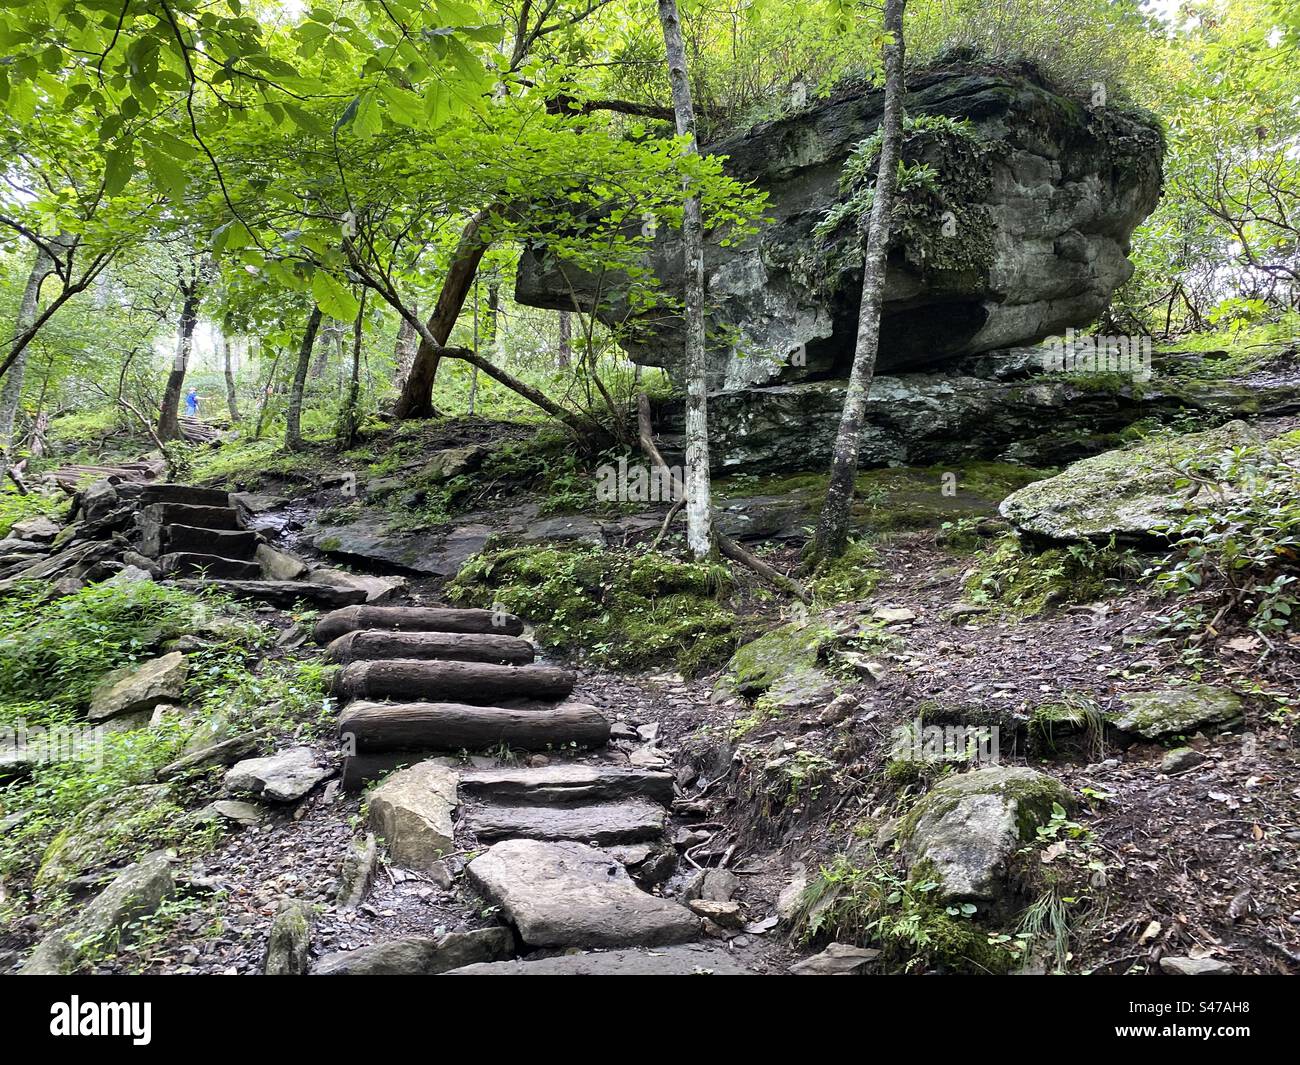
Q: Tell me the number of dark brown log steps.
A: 4